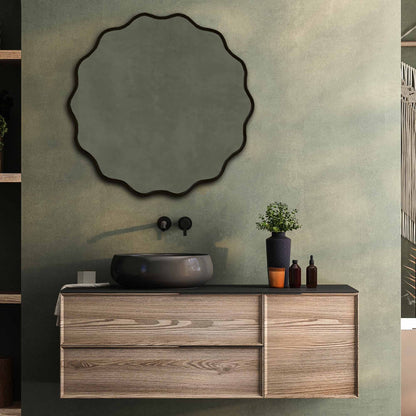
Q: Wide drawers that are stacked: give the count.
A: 2